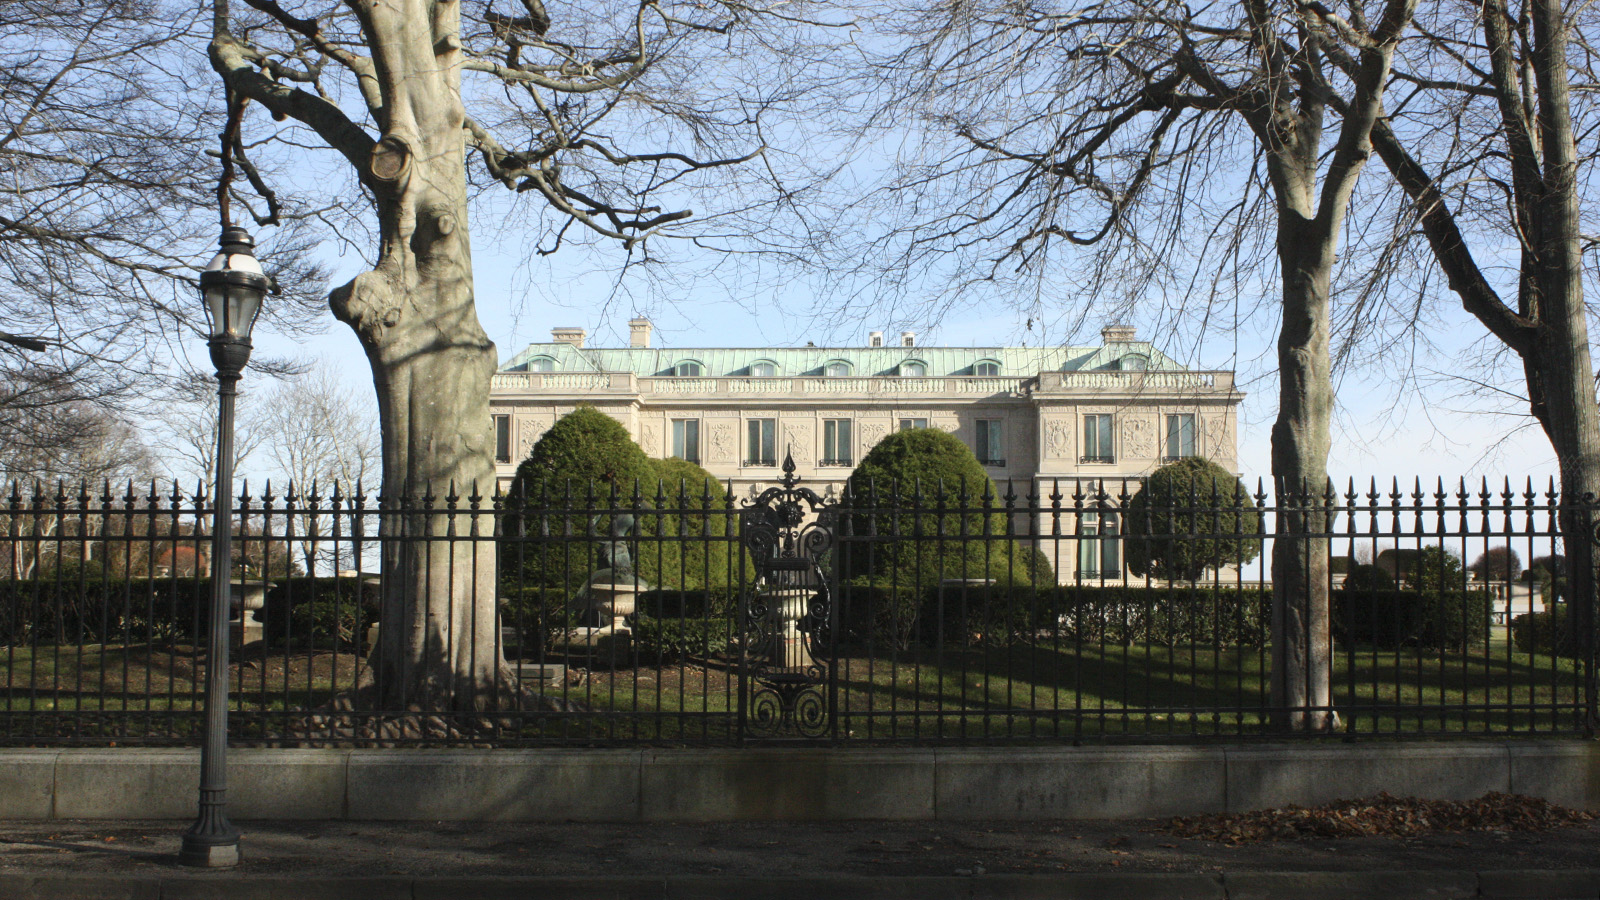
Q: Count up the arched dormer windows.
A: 7